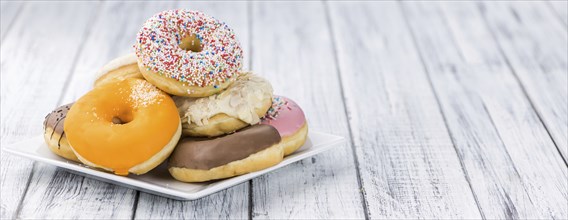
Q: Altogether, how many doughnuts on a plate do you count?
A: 7